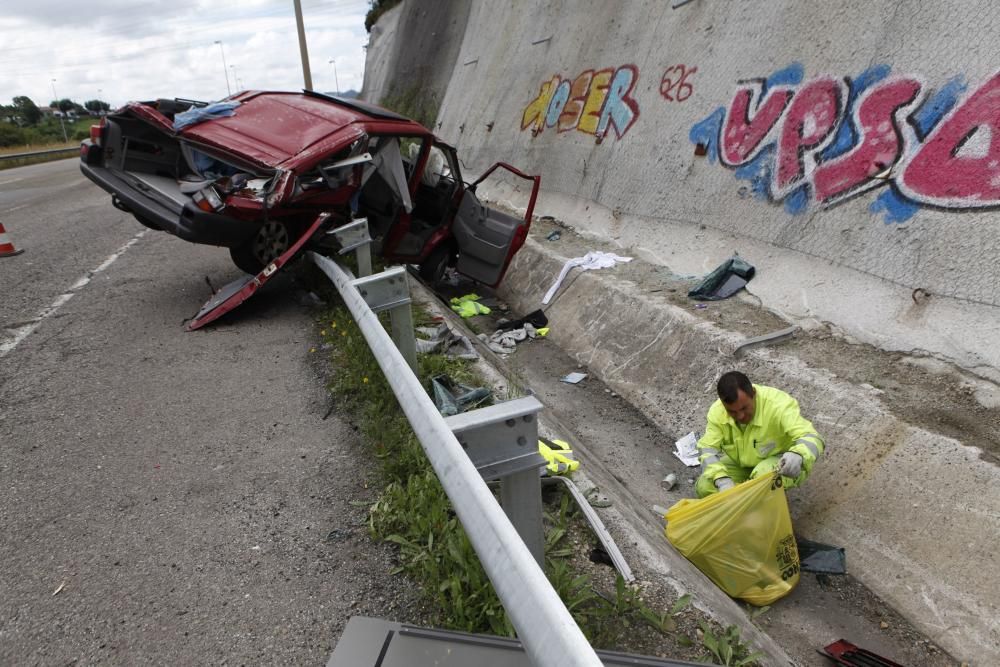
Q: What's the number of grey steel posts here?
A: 3